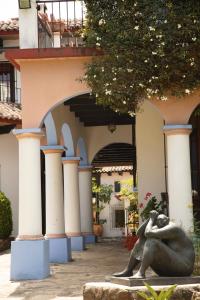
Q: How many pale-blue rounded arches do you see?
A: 3